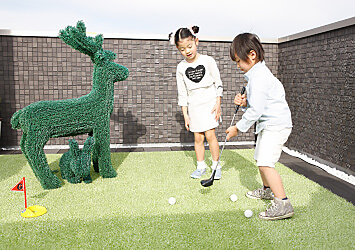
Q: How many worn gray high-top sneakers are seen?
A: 2